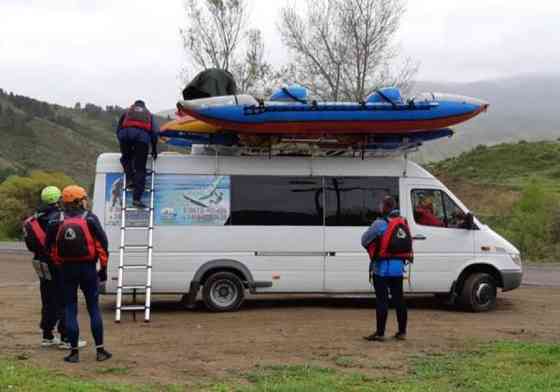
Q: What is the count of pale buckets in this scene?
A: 0